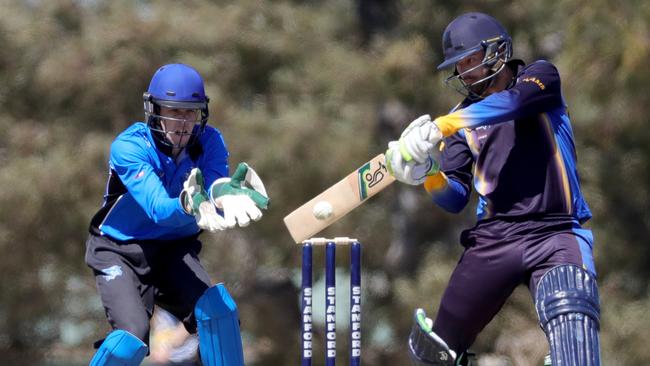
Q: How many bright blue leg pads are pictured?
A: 2